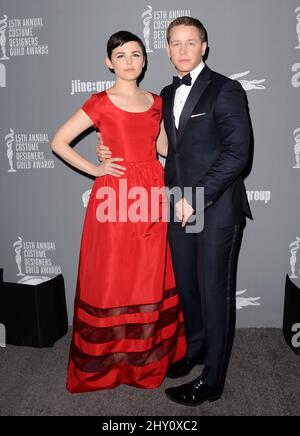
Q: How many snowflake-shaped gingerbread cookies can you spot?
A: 0